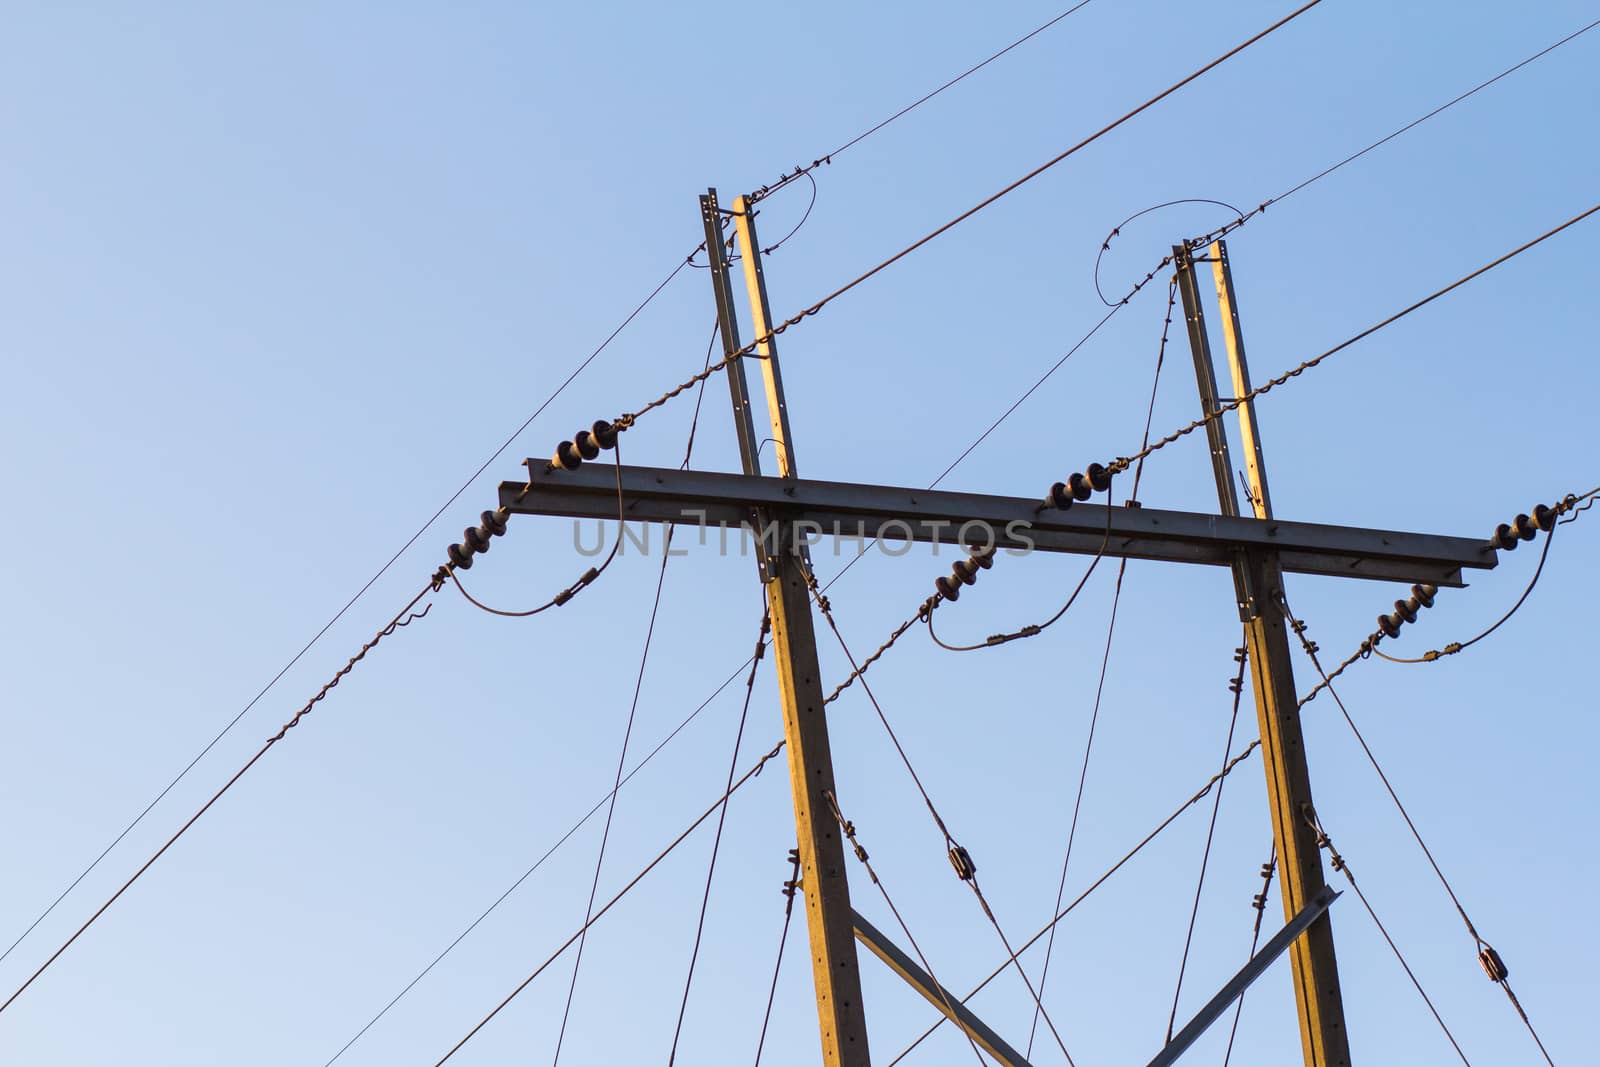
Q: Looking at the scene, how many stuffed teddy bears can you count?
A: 0